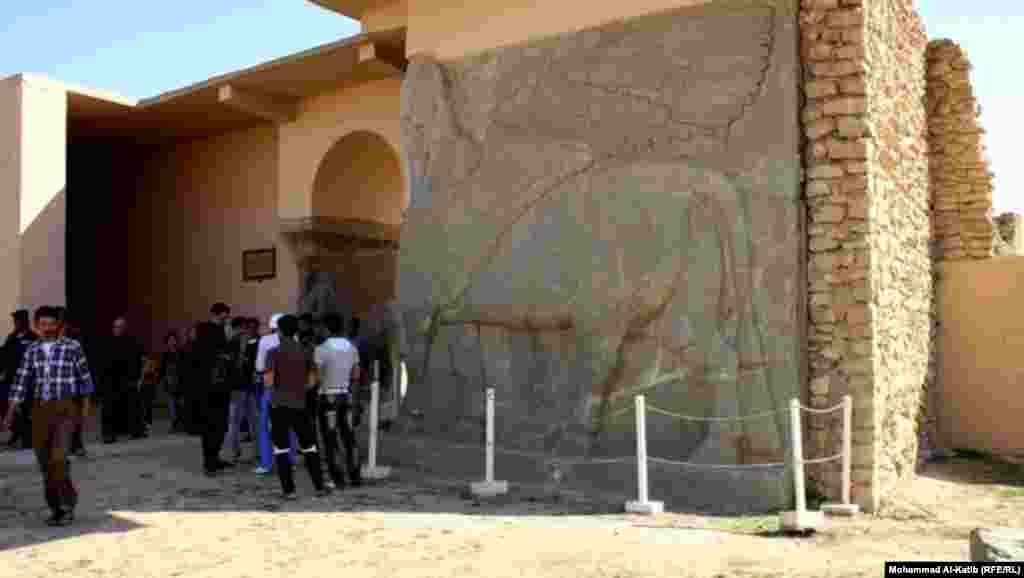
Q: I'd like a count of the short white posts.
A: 5